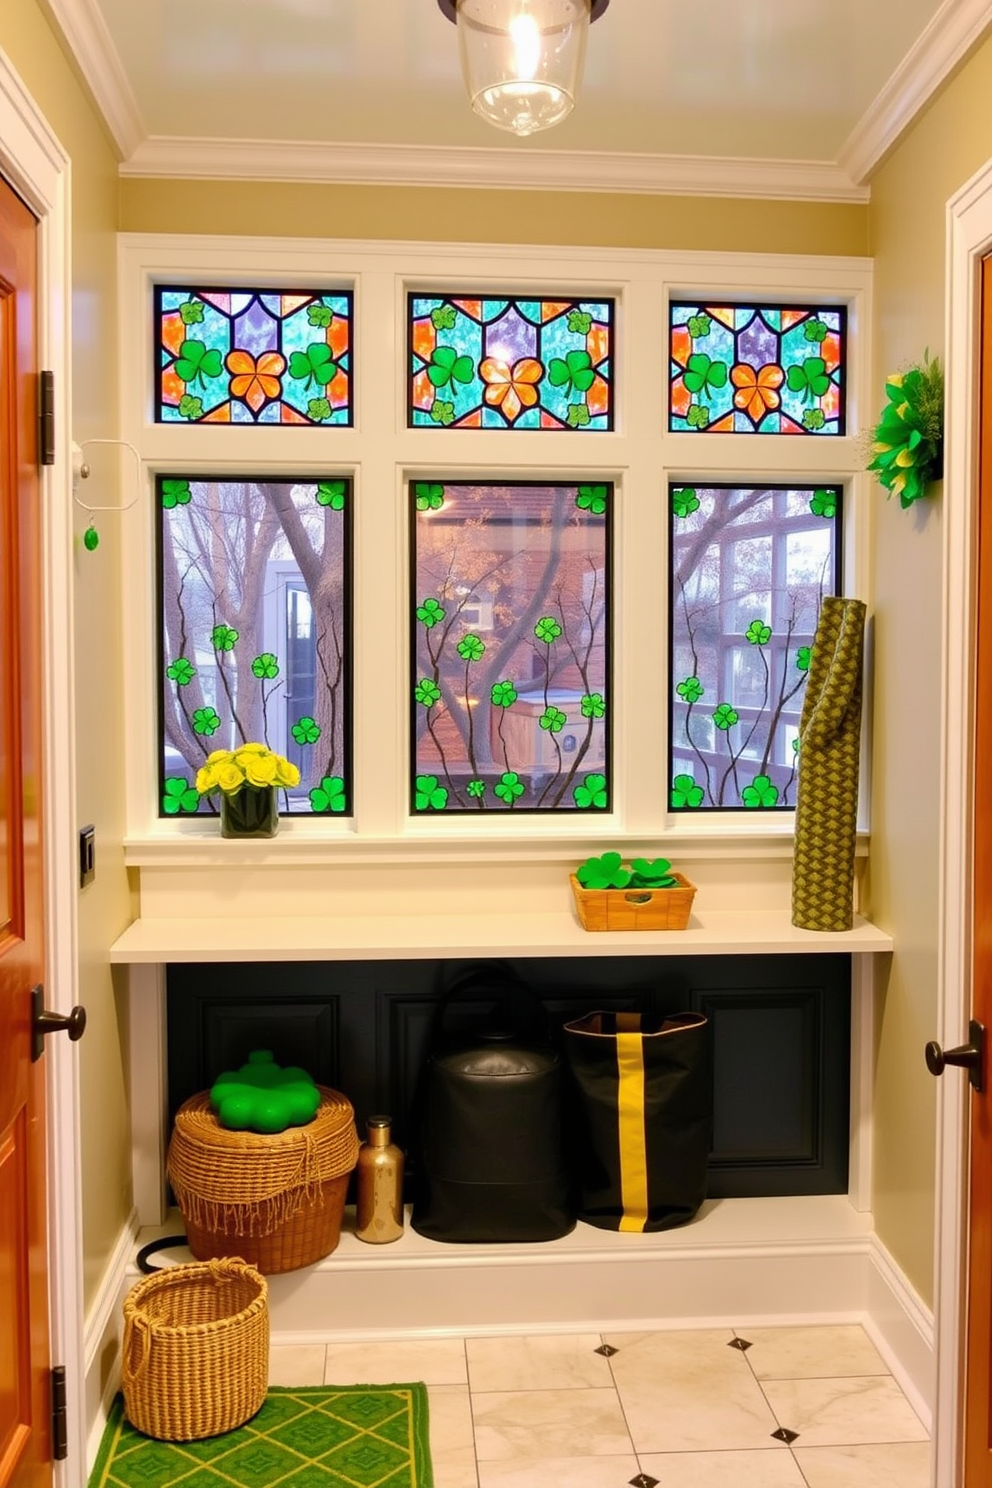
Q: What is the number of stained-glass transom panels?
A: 3